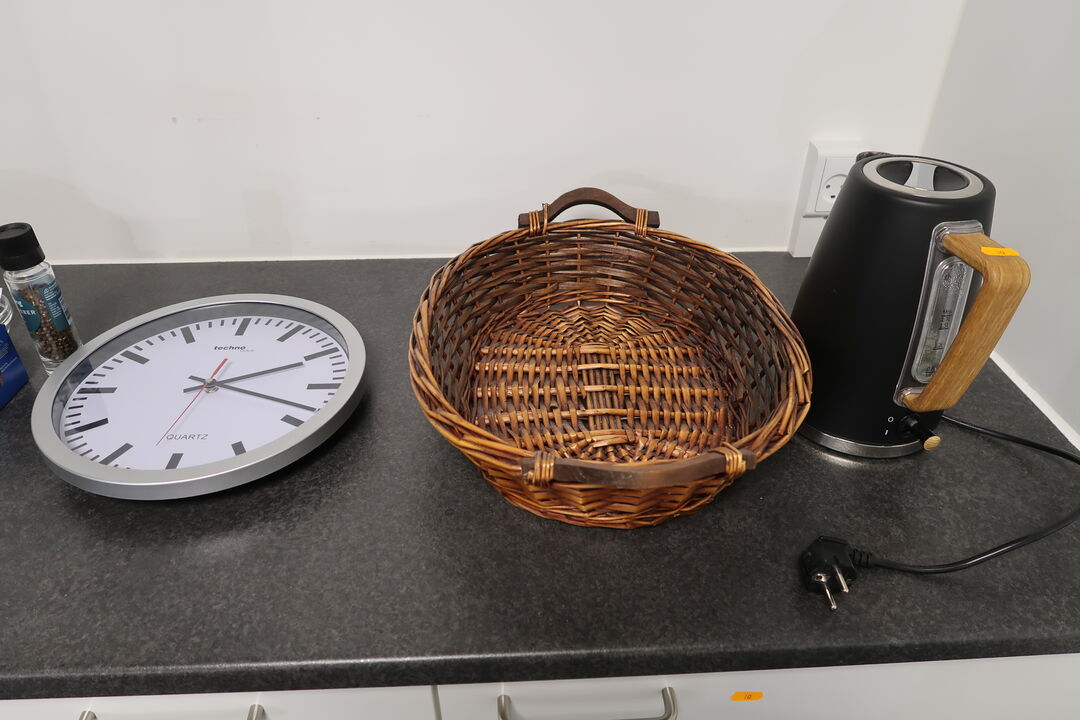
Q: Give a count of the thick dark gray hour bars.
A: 12